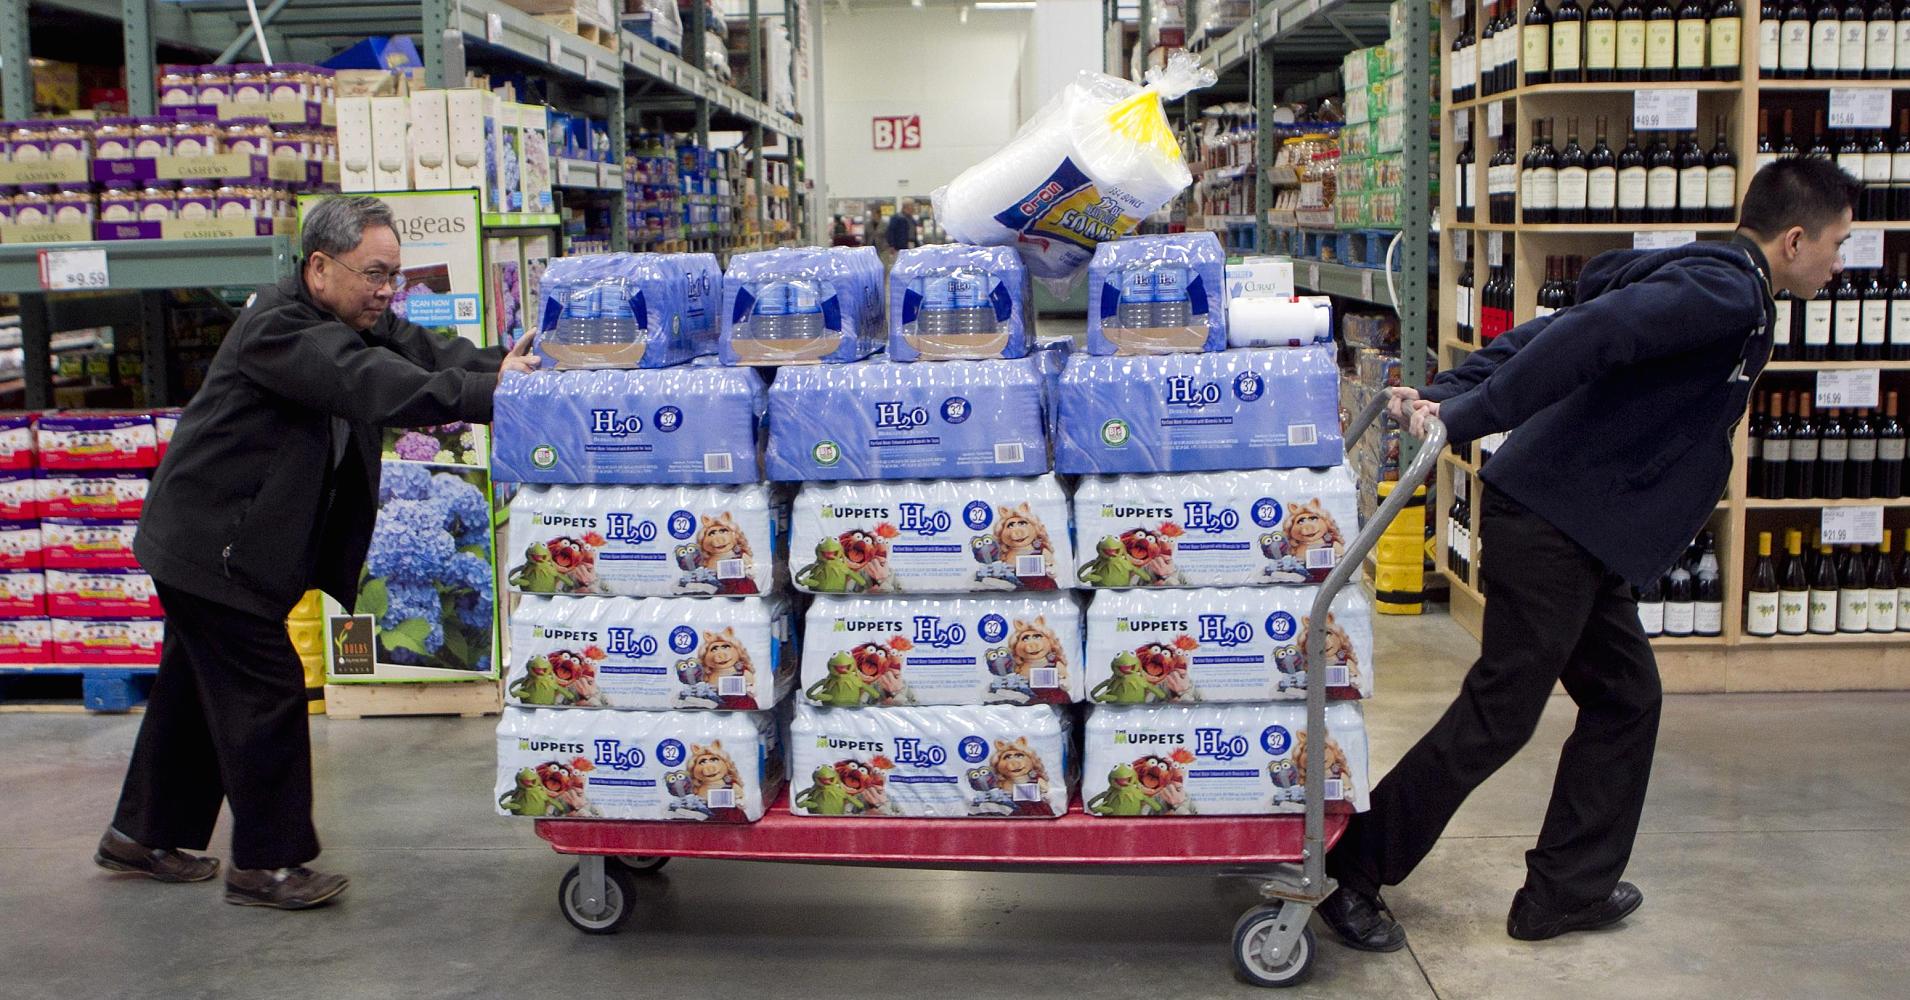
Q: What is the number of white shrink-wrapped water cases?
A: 9